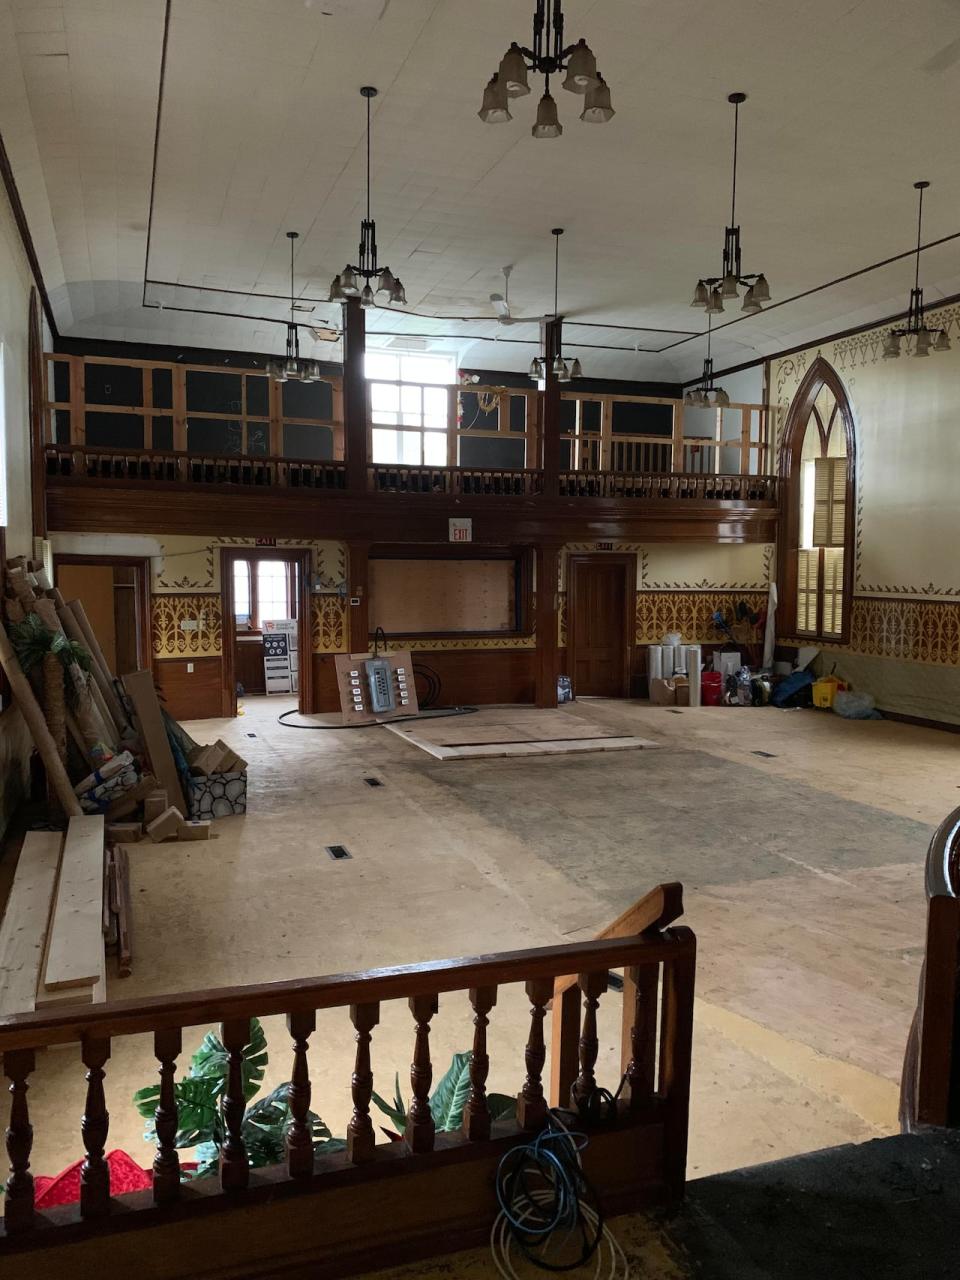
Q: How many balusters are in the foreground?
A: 11